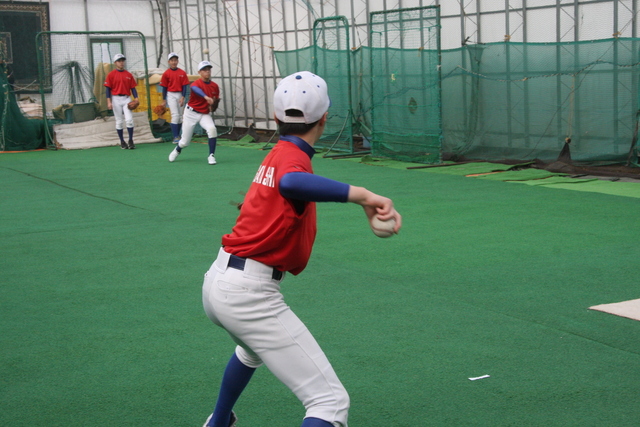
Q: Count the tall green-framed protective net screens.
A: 3